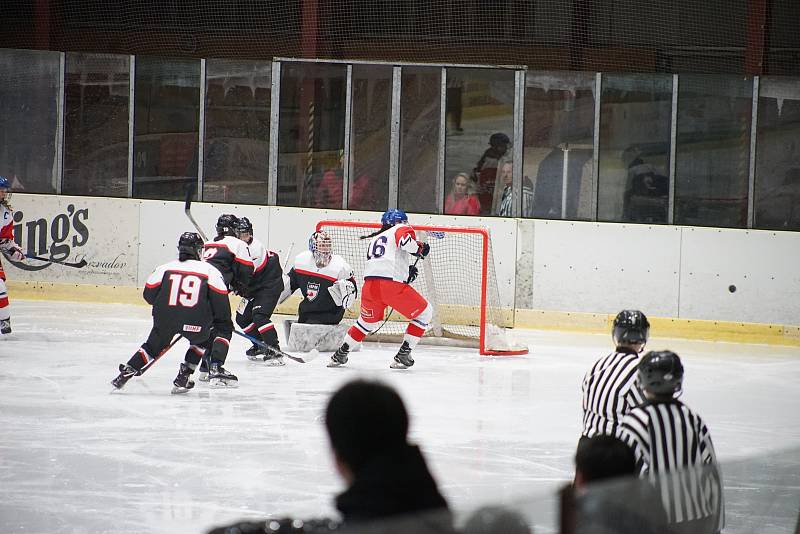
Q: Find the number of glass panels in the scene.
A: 12